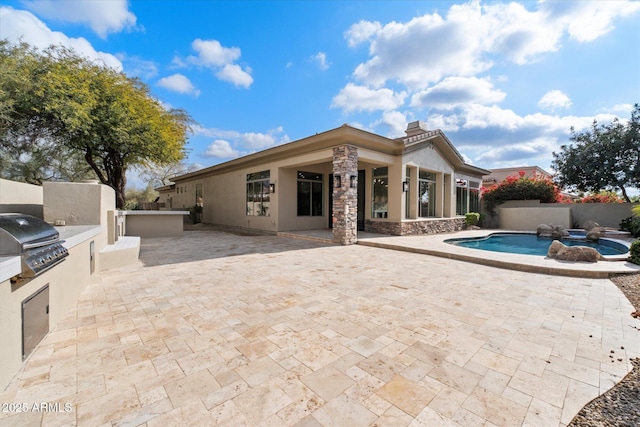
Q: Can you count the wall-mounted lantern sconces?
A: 4